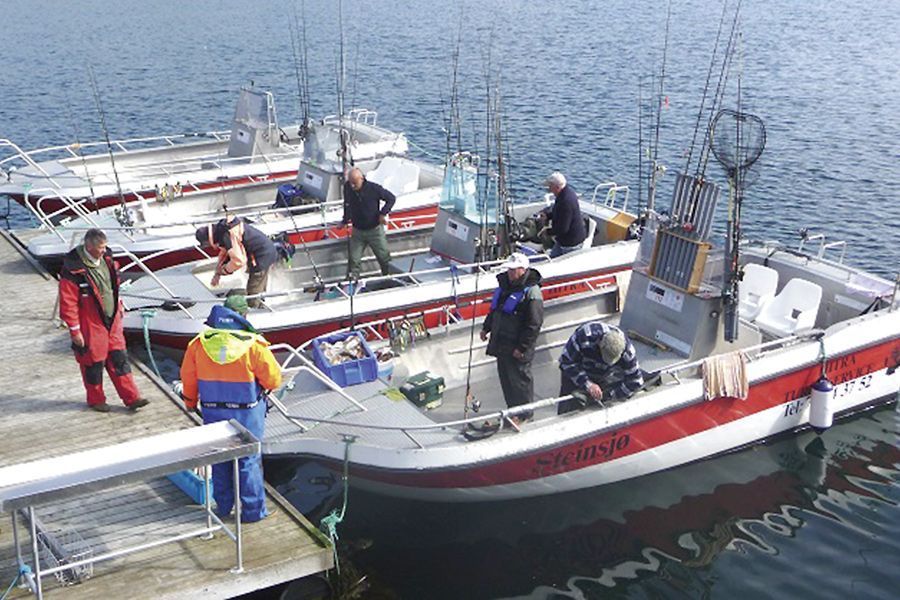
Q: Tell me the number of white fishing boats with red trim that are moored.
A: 4